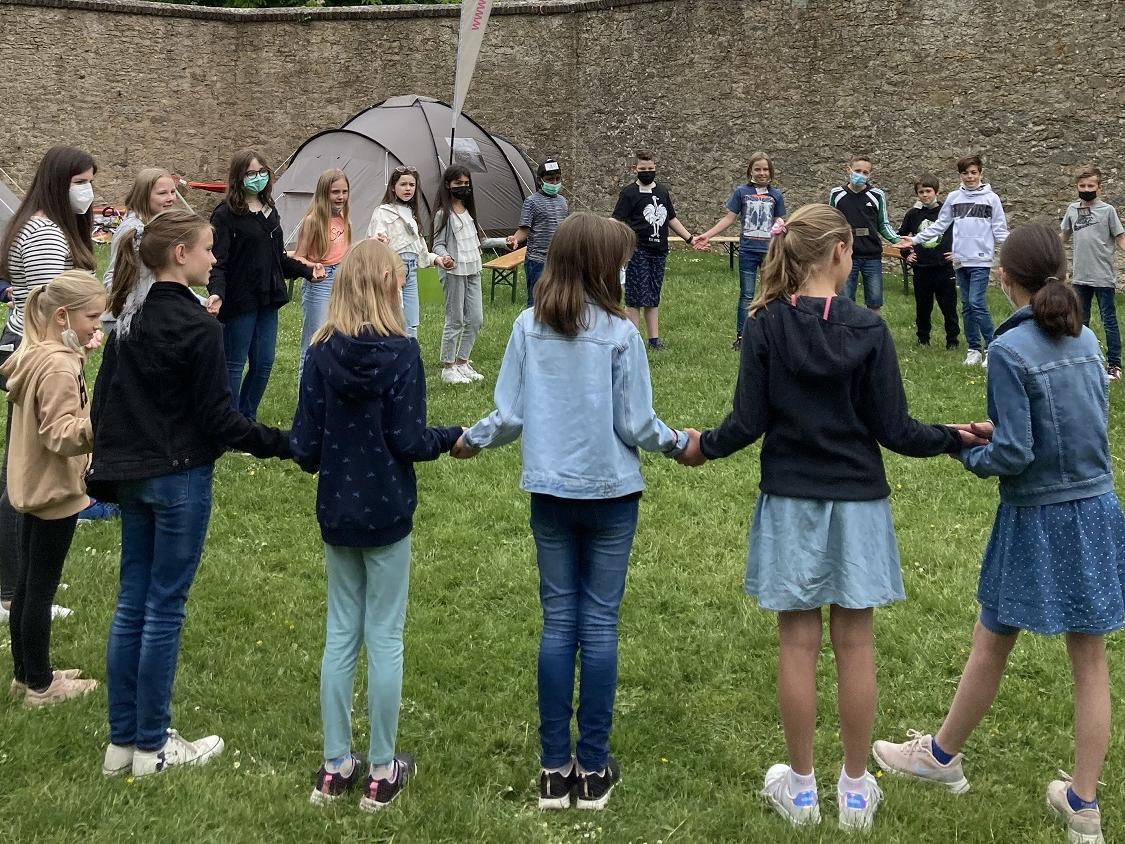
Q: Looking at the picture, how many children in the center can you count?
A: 0